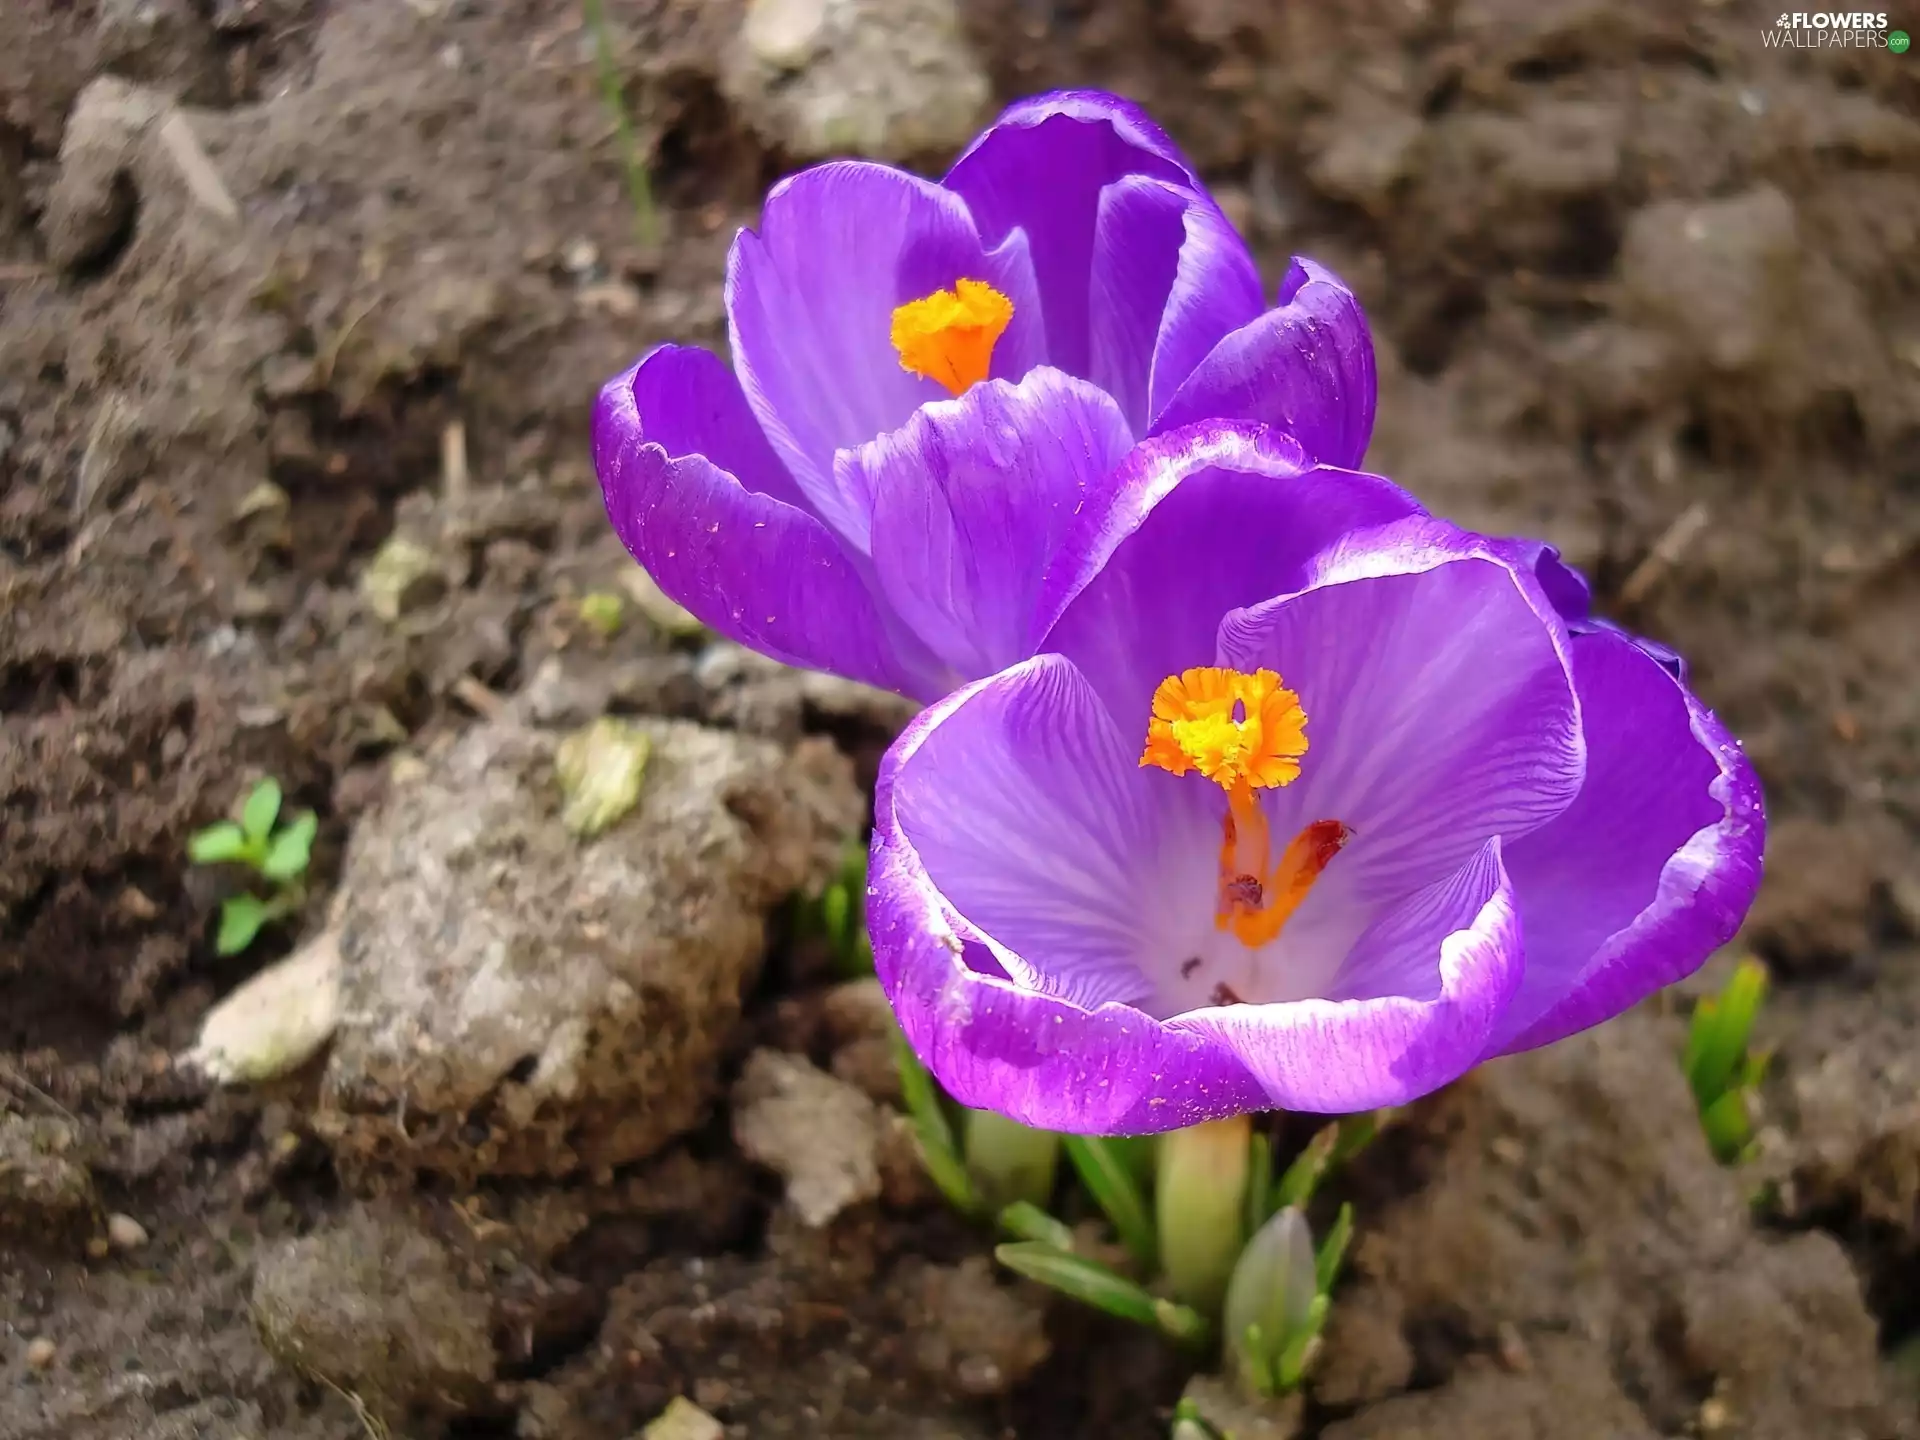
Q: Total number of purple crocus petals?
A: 12